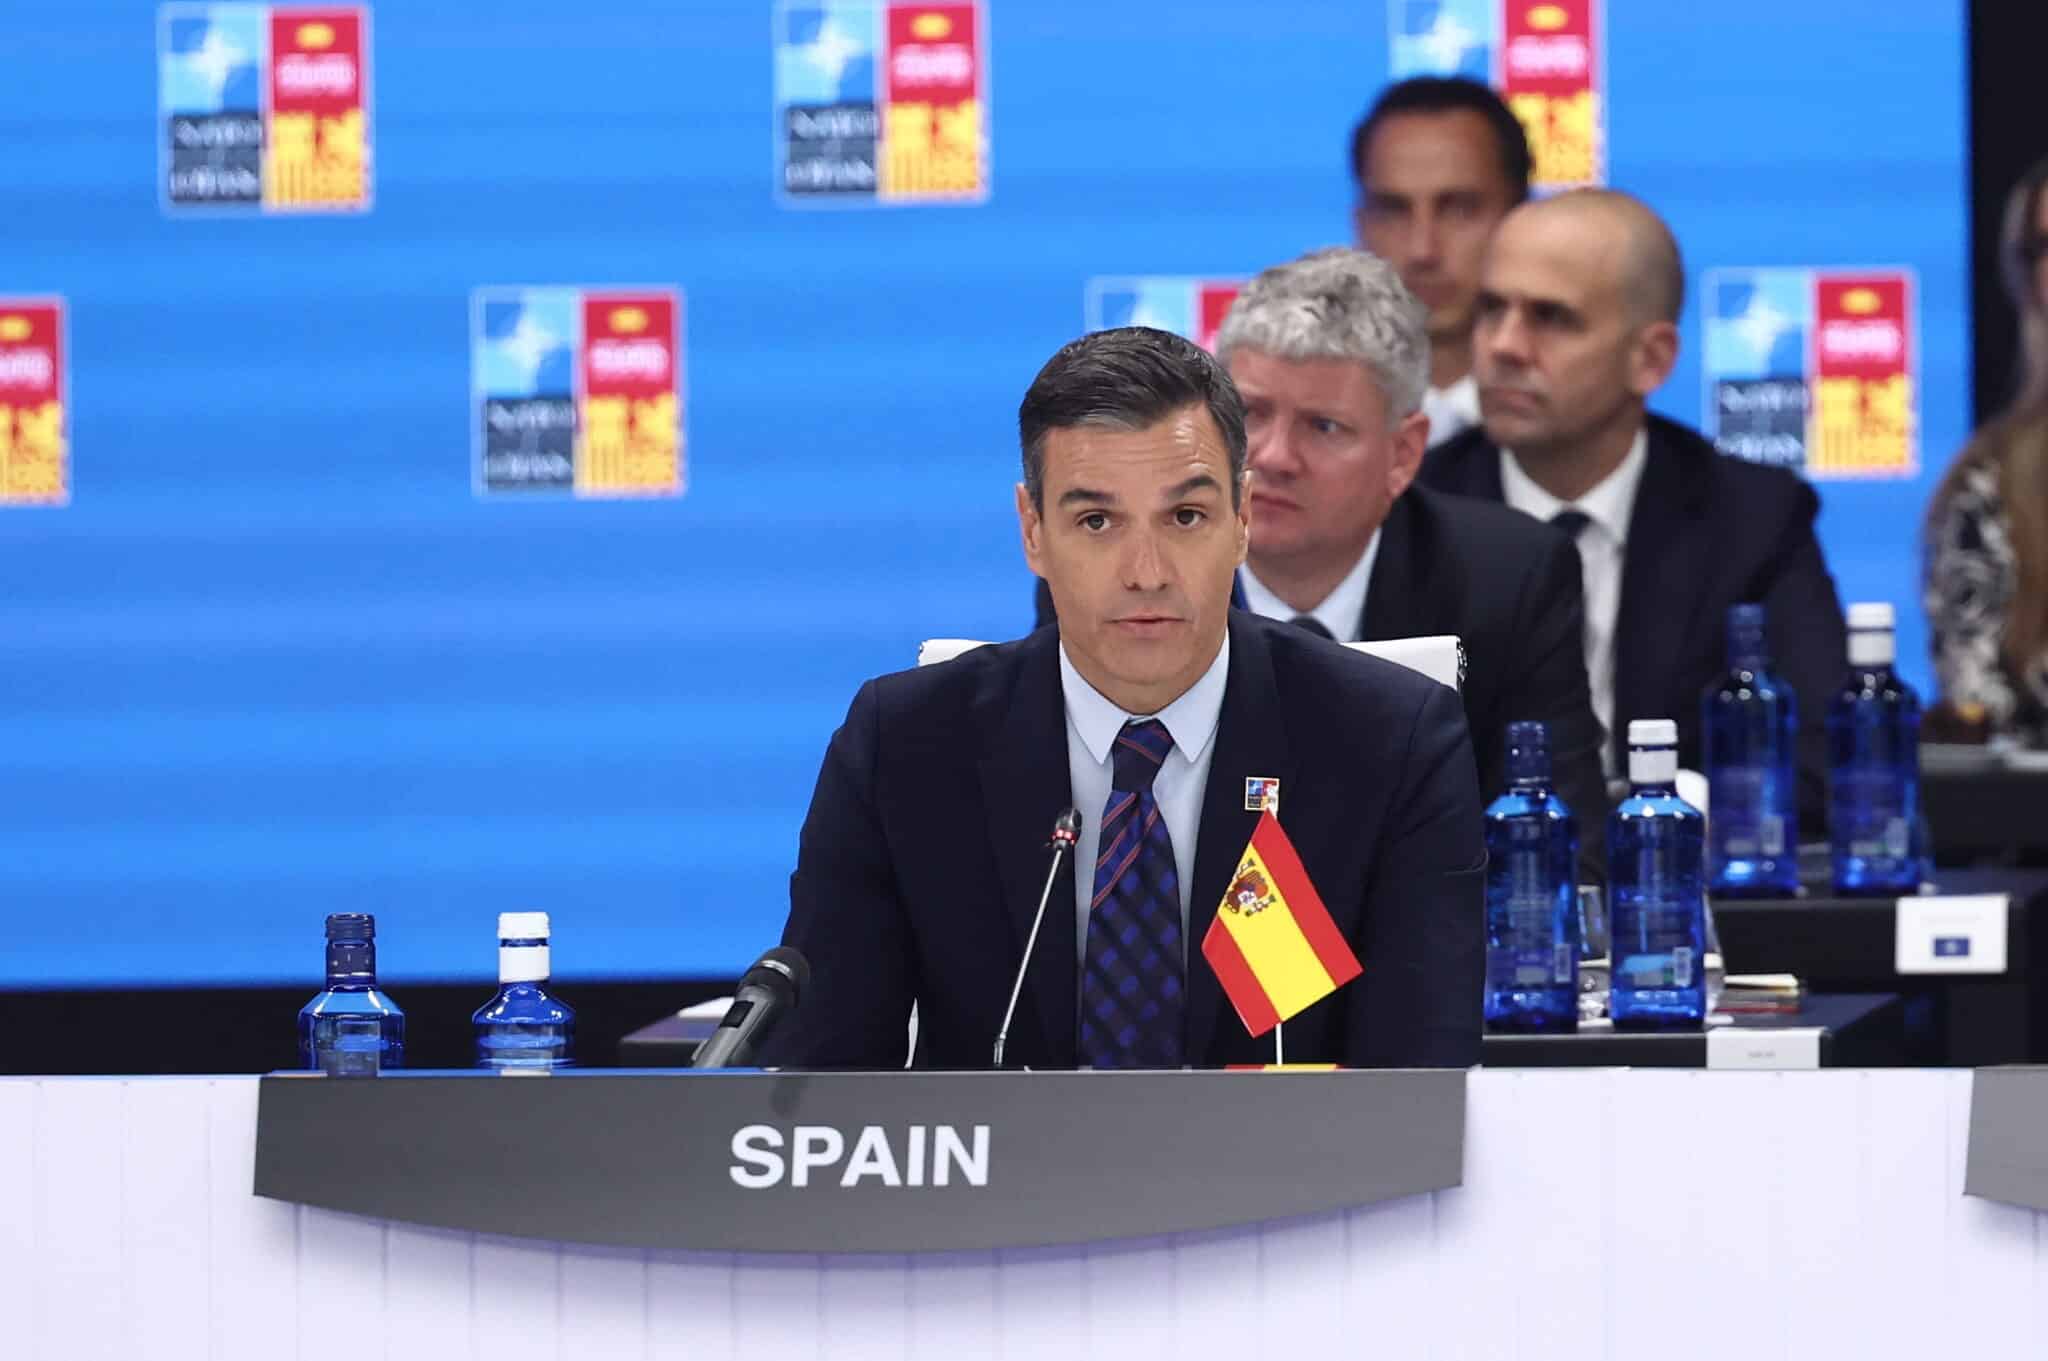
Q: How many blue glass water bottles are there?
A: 6